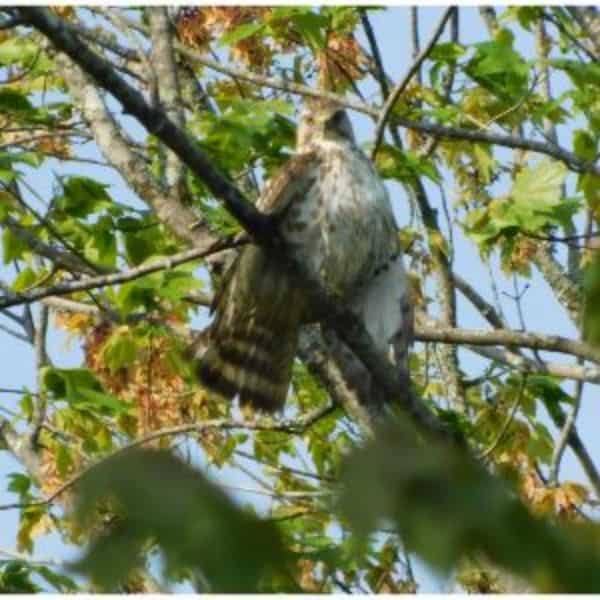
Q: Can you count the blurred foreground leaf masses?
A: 2